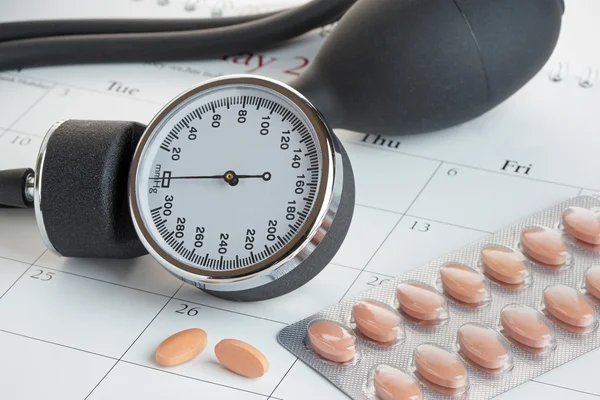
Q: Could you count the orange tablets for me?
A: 15